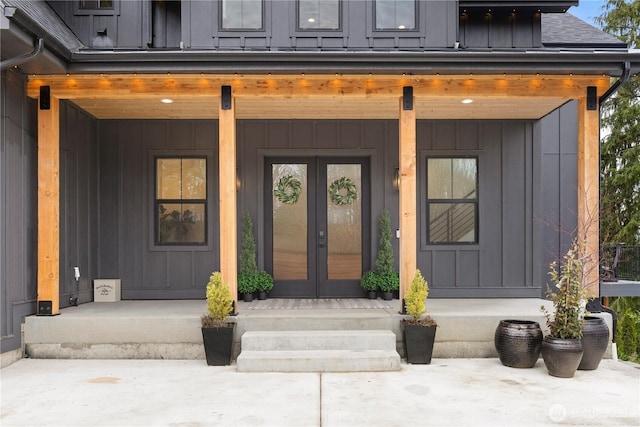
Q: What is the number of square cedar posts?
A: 4